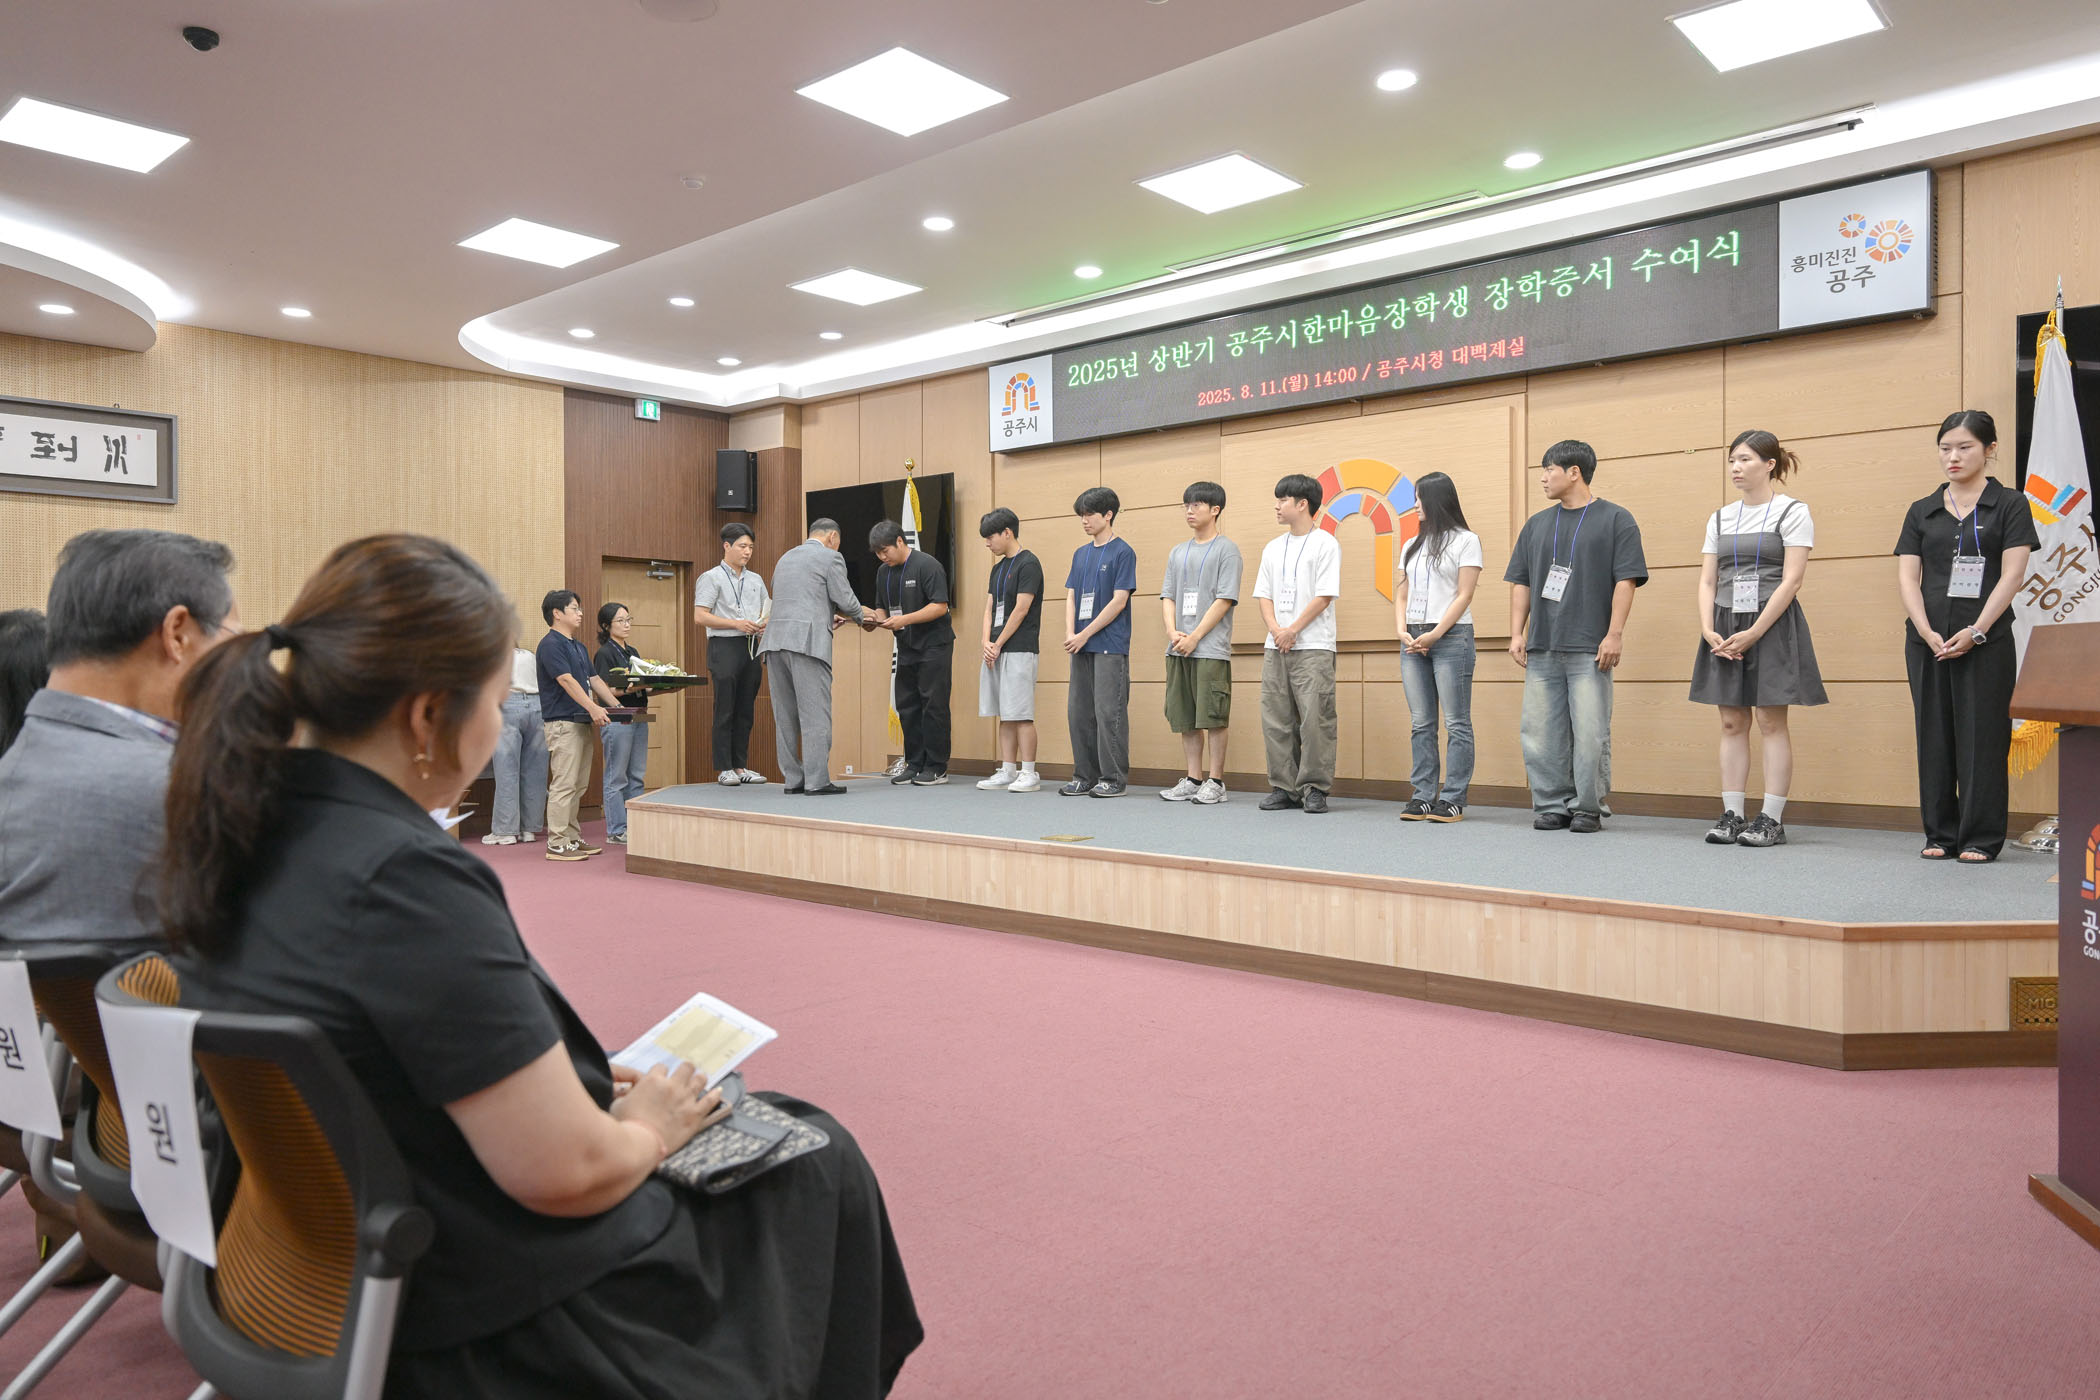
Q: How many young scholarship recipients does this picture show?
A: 9